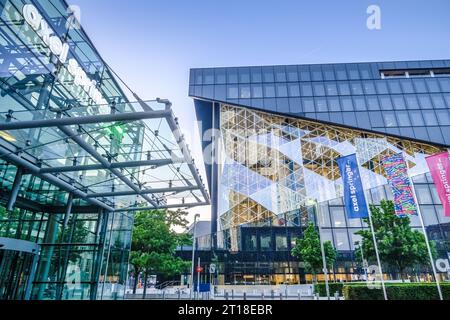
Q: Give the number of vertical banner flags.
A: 3